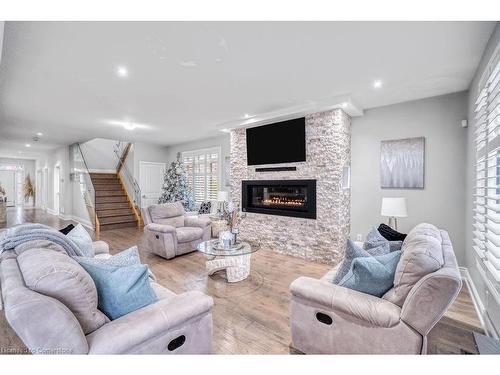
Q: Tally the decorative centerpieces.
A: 1